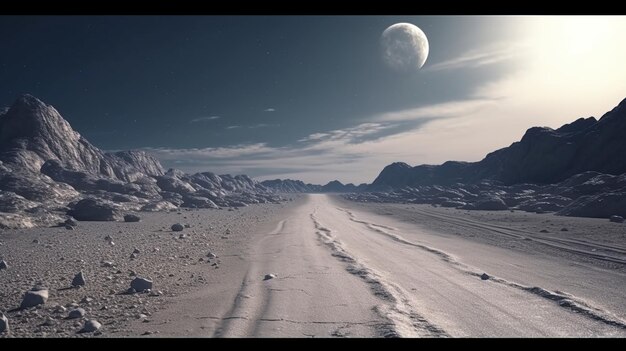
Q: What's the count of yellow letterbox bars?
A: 0